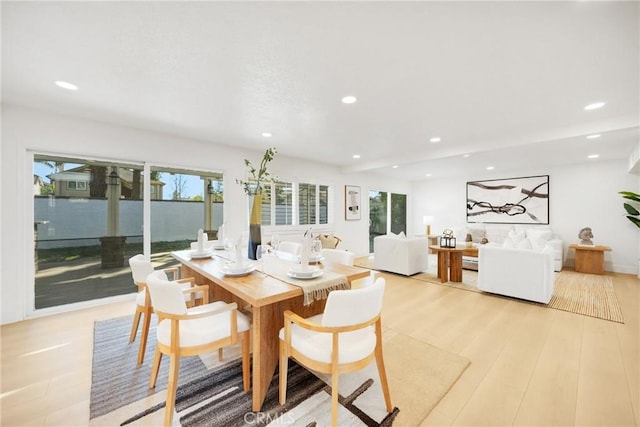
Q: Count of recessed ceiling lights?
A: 12